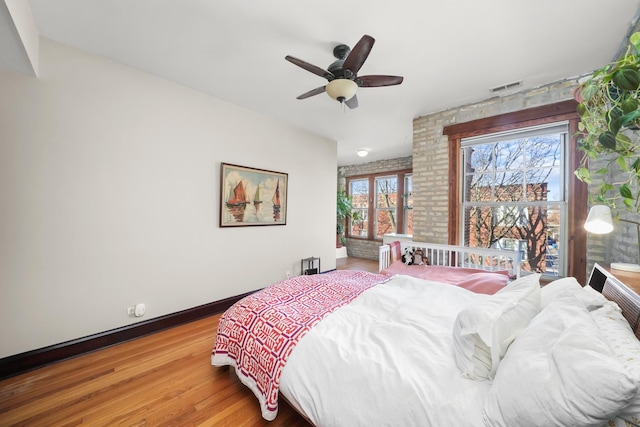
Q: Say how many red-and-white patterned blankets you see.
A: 1